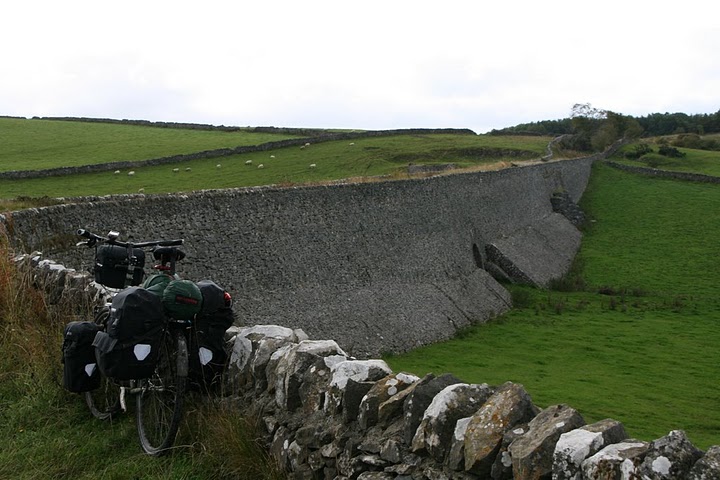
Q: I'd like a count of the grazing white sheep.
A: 13